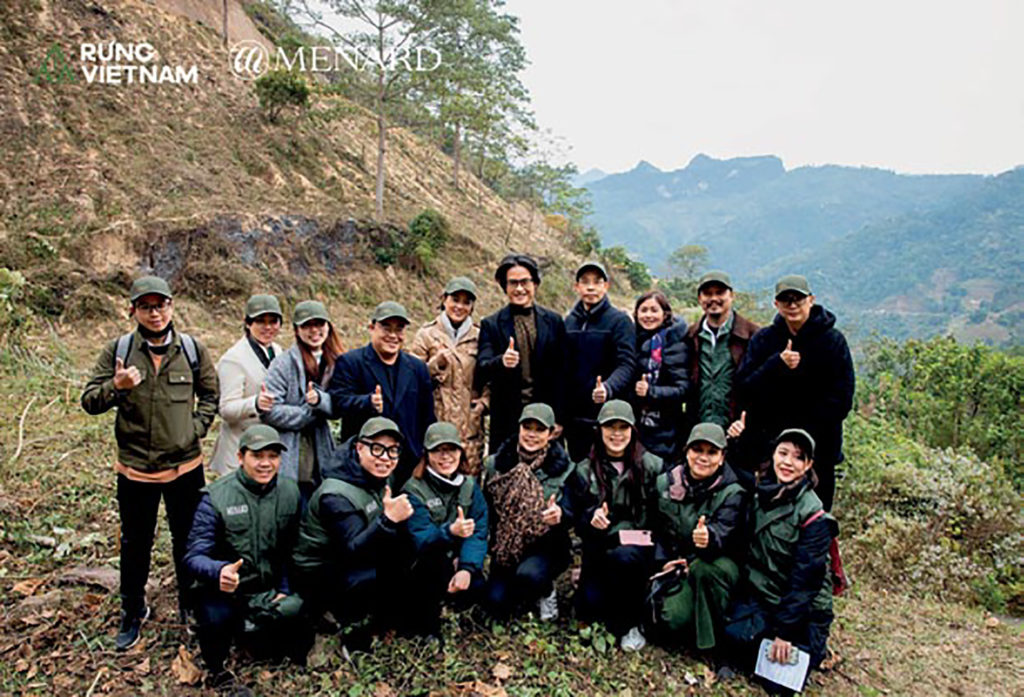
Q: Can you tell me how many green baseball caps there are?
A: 15